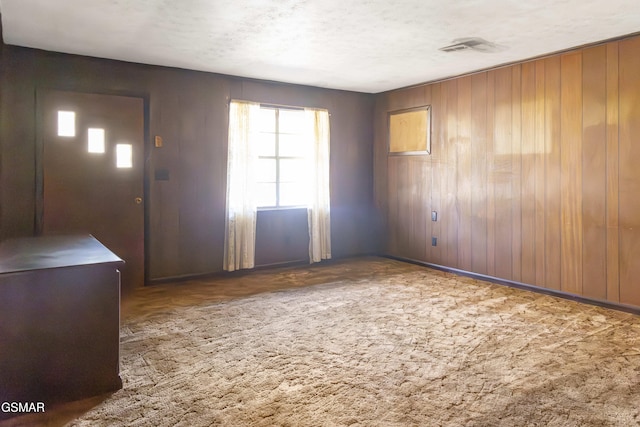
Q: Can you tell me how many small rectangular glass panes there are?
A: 3